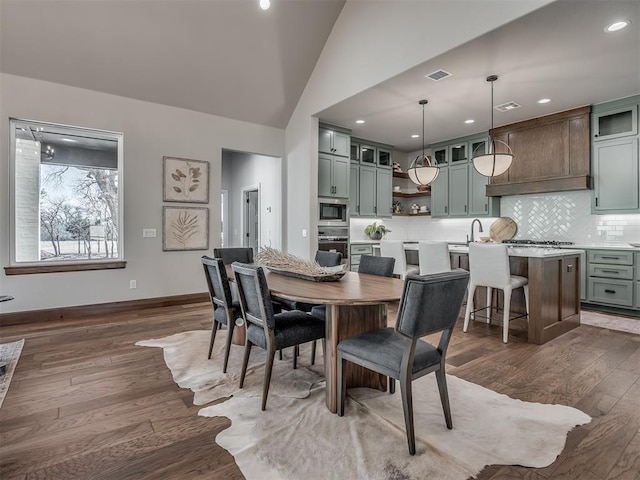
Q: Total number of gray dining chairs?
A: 6